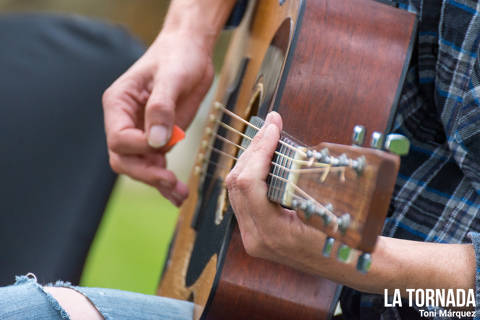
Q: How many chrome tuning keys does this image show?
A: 6